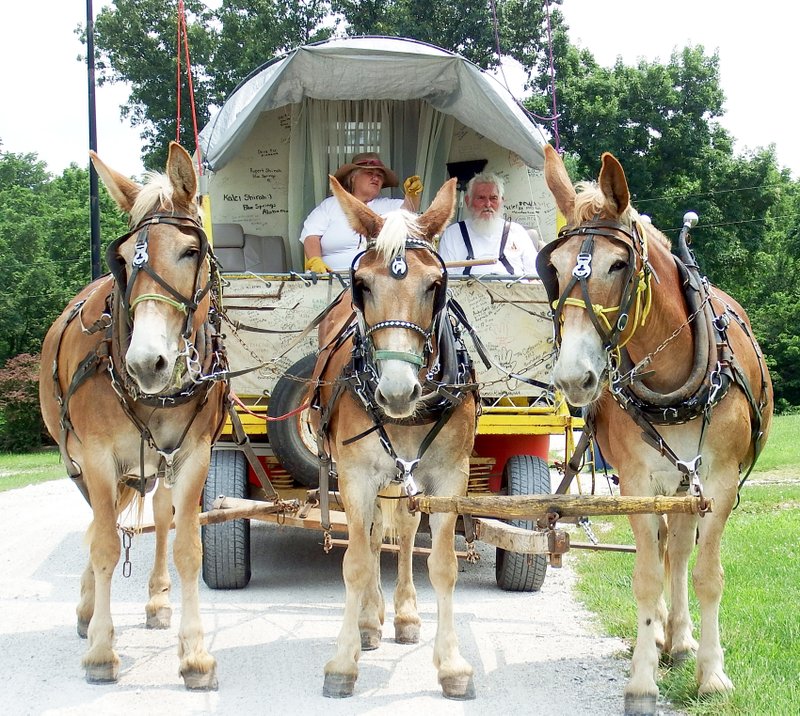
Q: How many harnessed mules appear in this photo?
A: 3